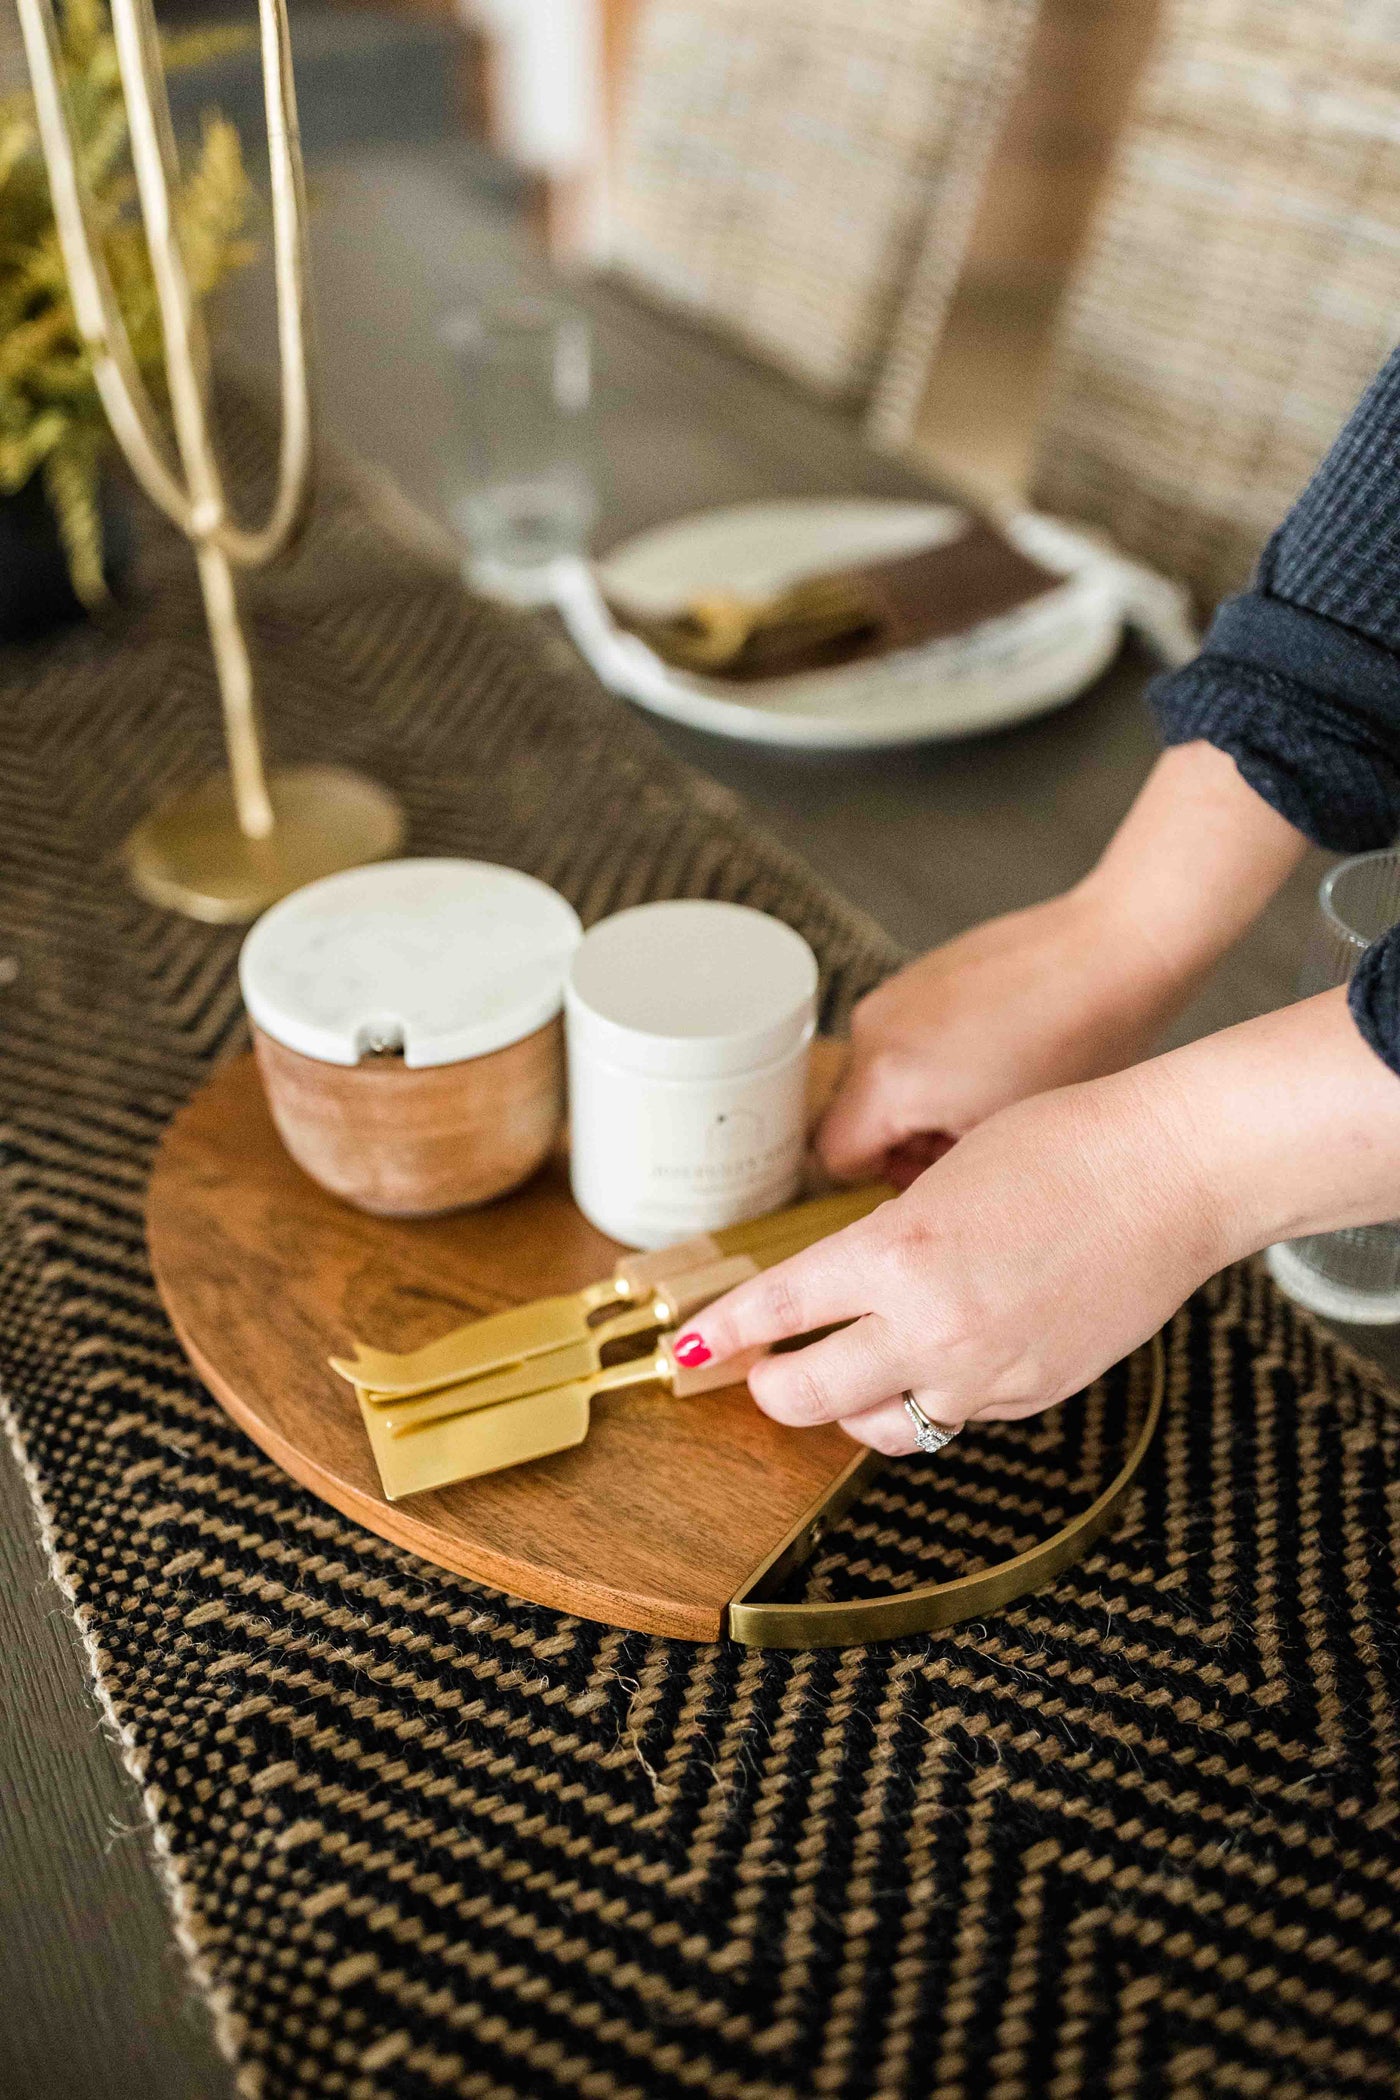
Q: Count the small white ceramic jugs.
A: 1